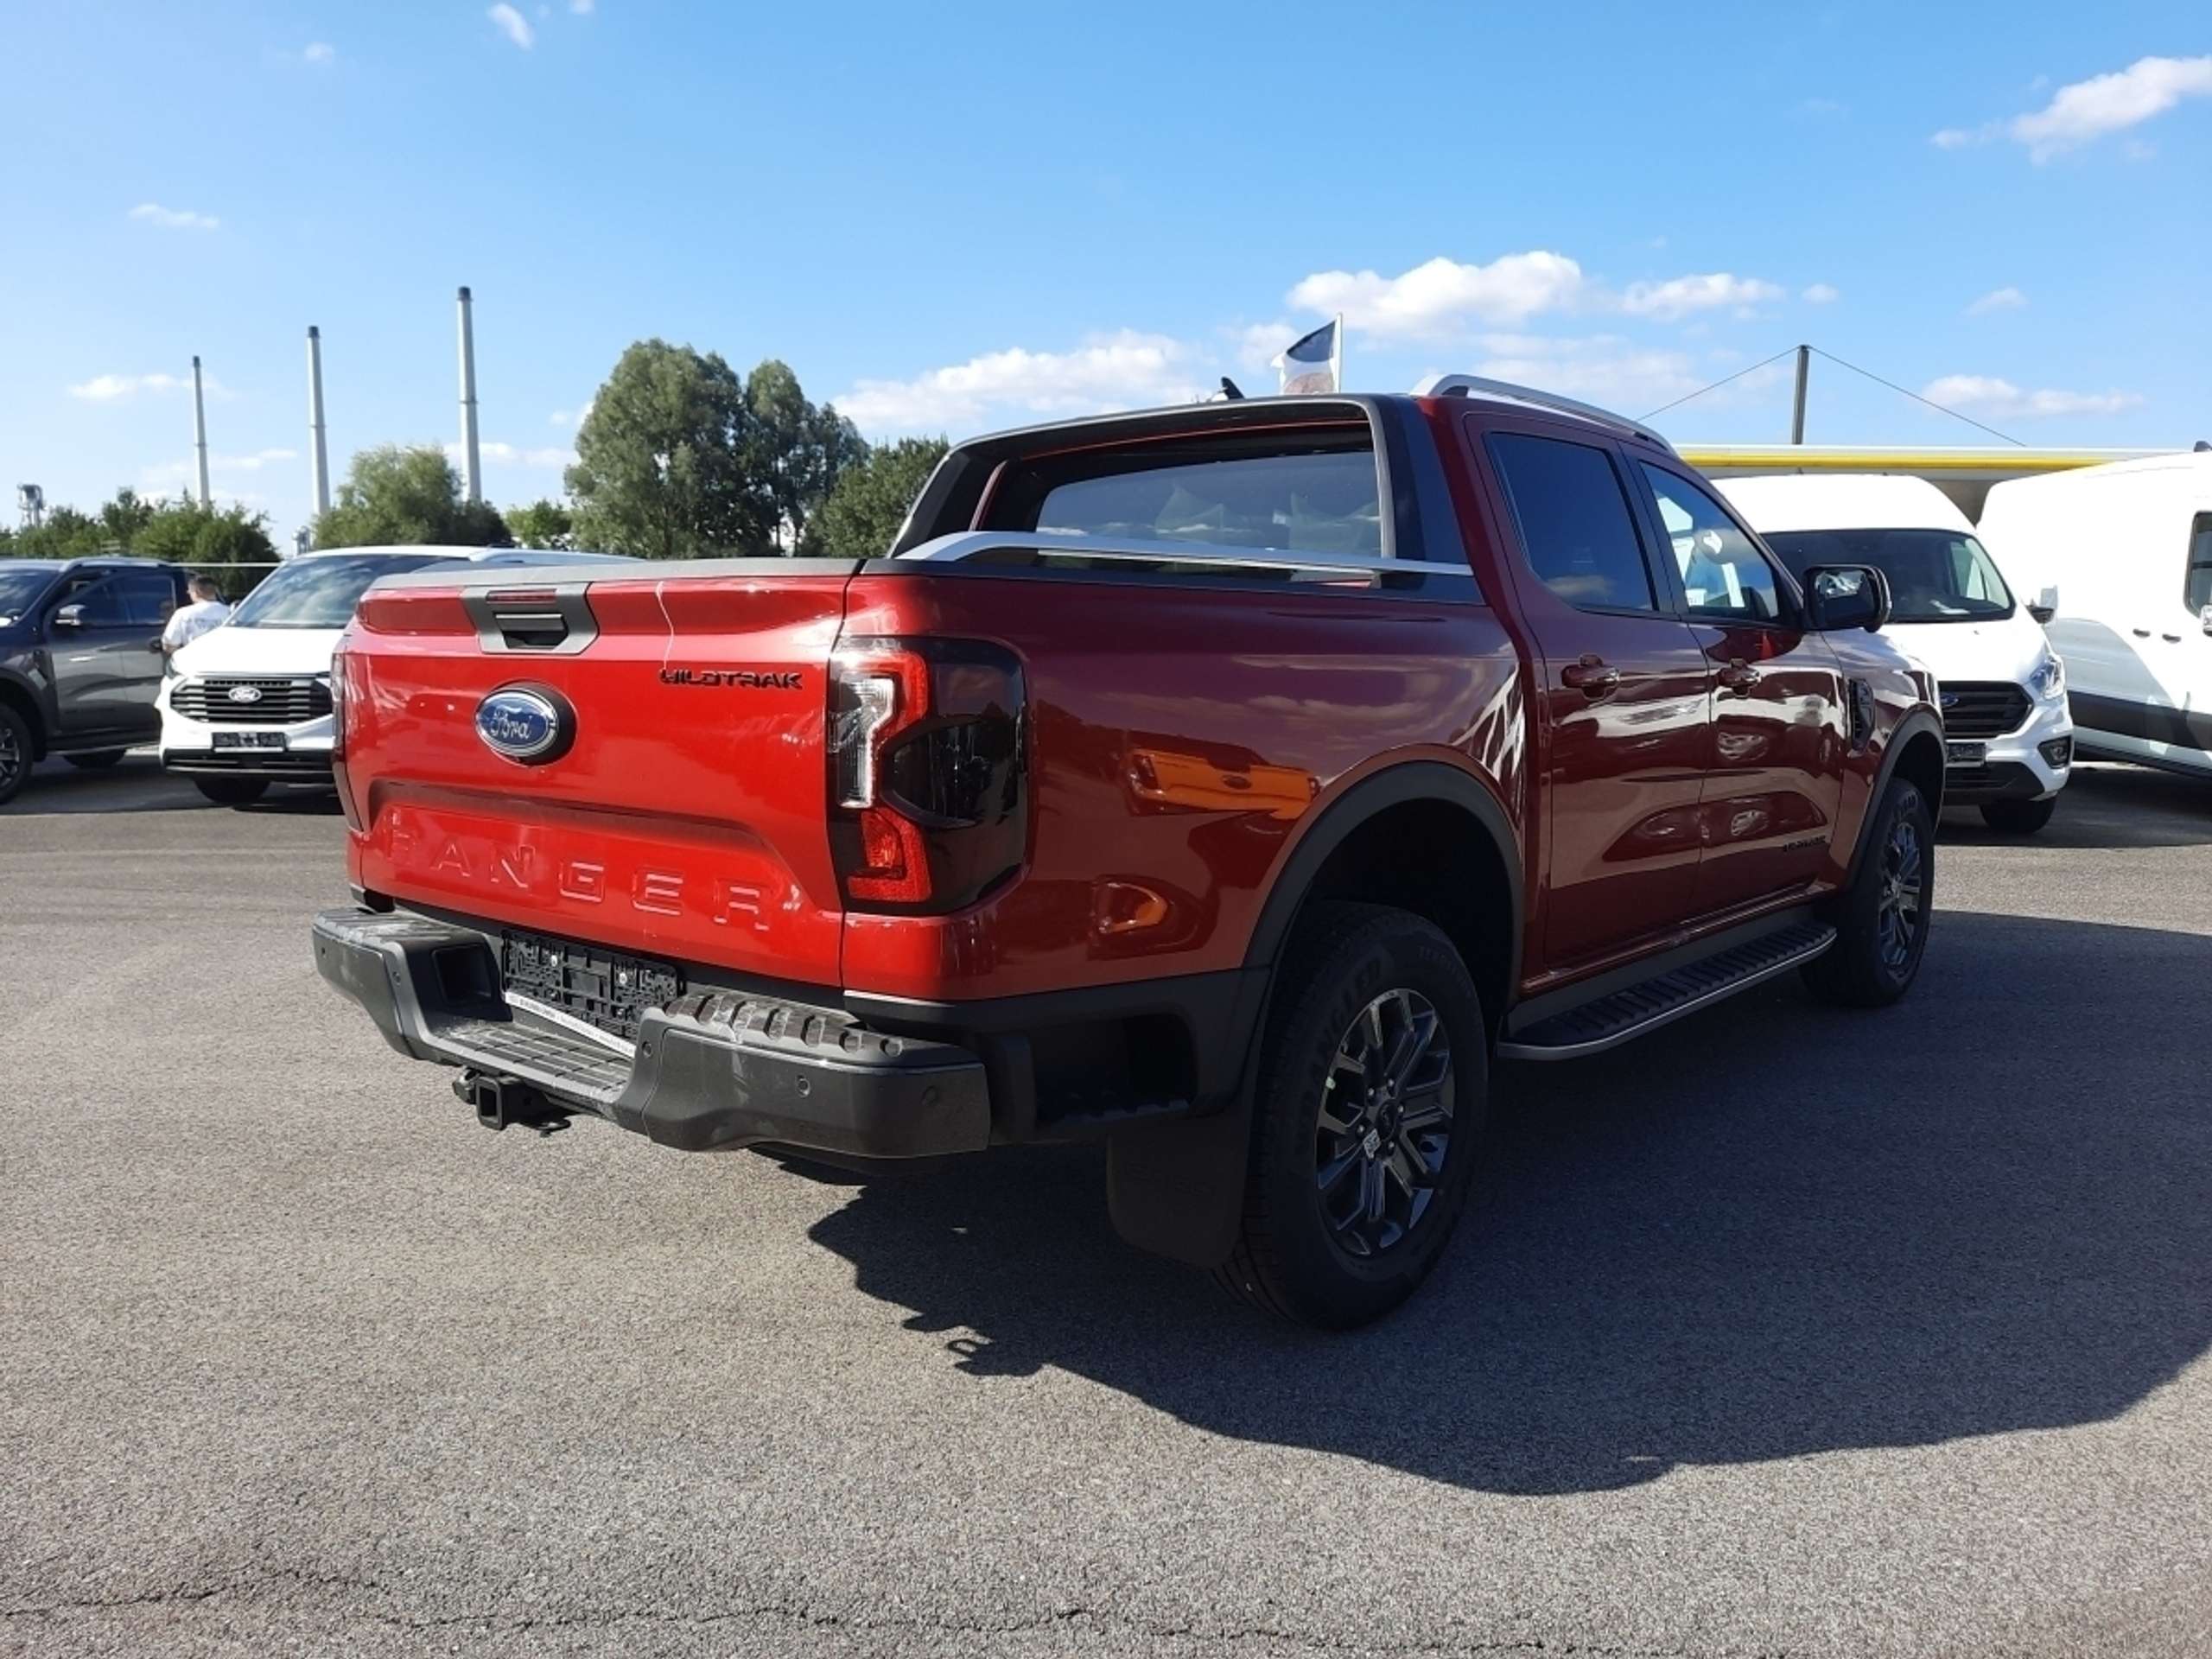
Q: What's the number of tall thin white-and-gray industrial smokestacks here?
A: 3